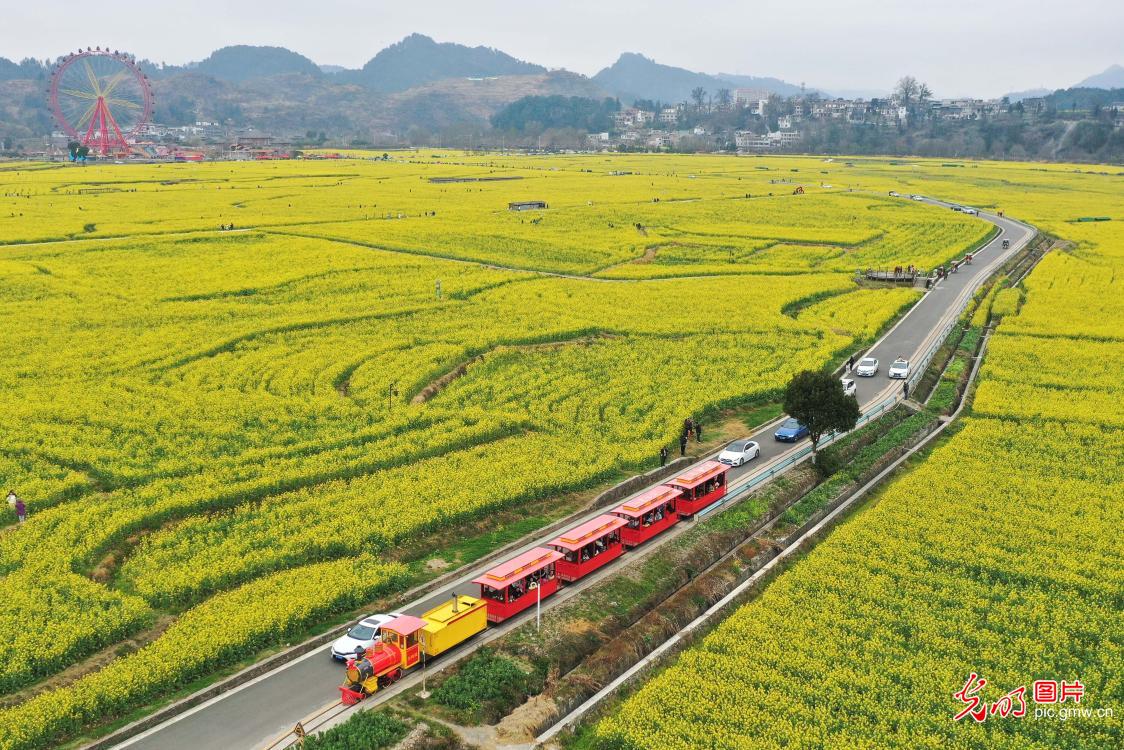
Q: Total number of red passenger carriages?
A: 4